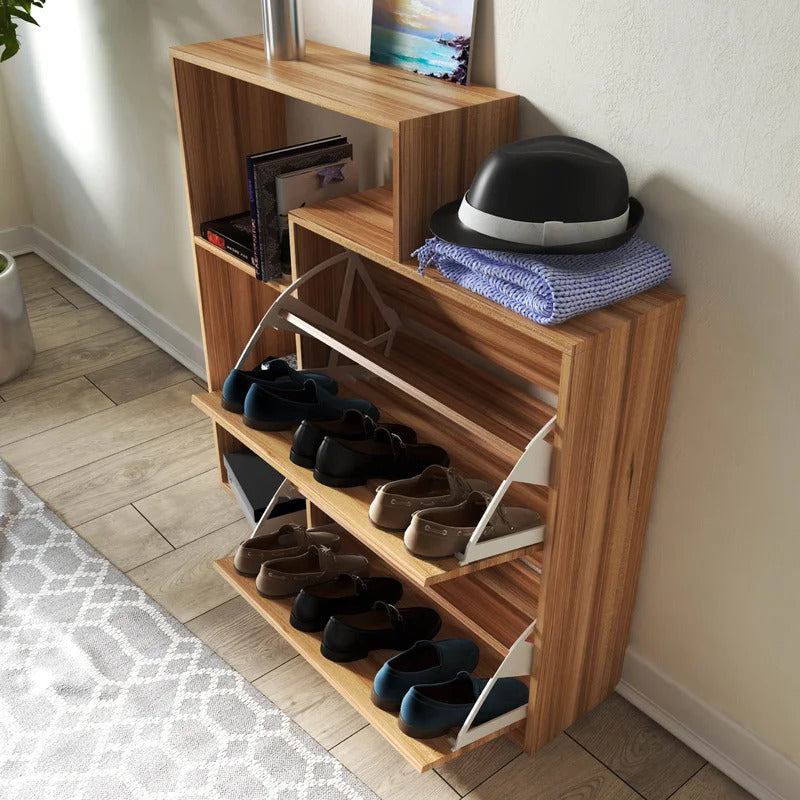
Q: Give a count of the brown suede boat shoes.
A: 4